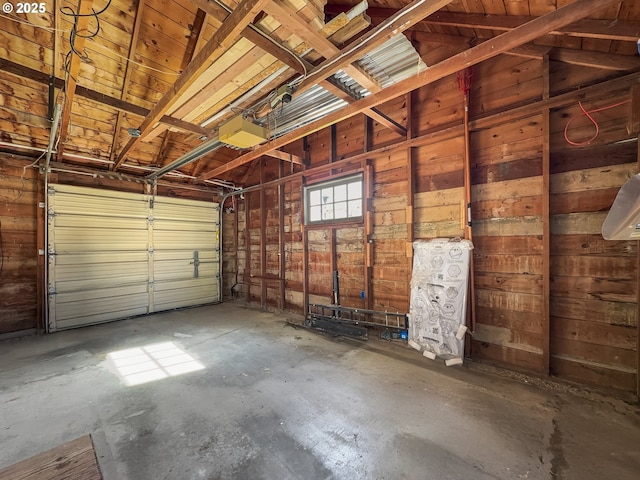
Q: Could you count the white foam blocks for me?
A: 4